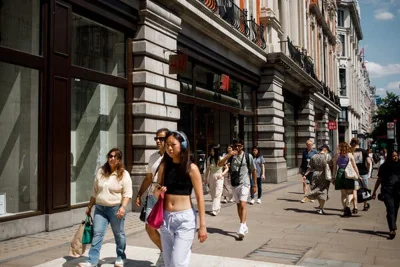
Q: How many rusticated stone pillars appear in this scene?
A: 4